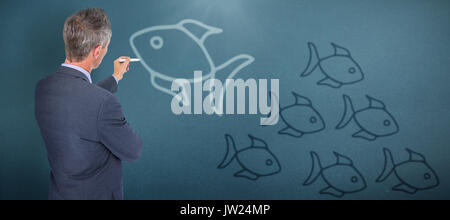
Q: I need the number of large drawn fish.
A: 1